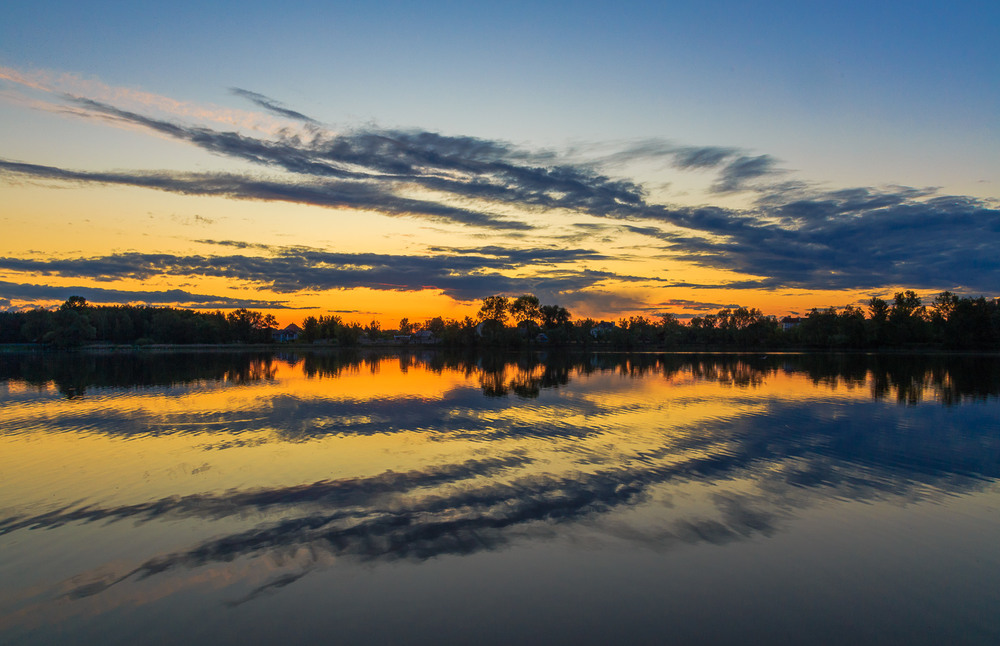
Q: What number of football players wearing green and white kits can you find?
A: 0